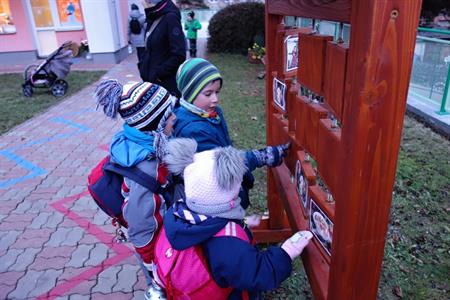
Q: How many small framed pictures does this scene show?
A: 4